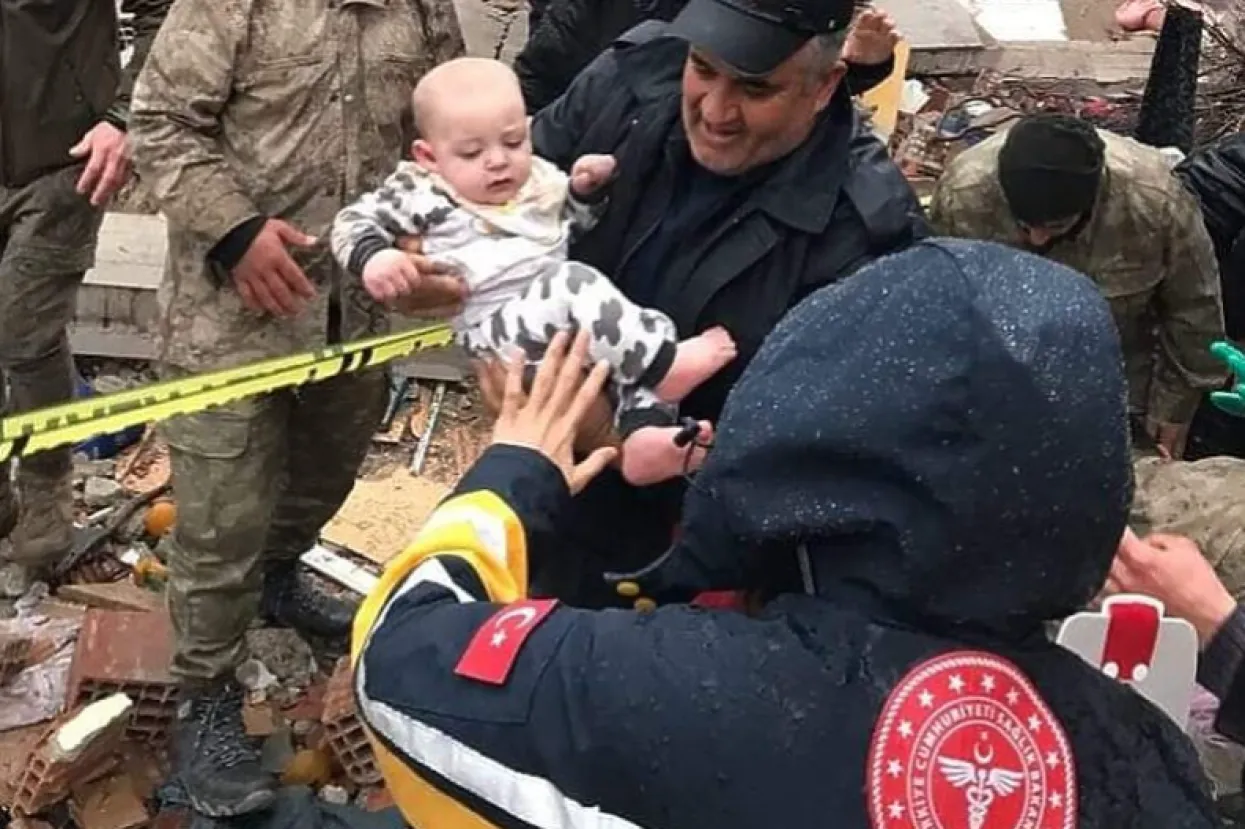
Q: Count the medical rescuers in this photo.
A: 1